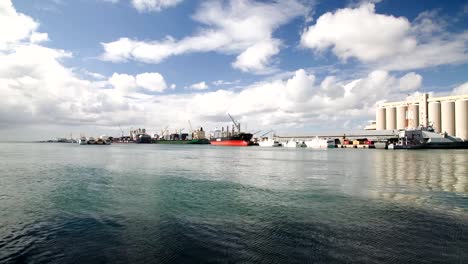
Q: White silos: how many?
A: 7